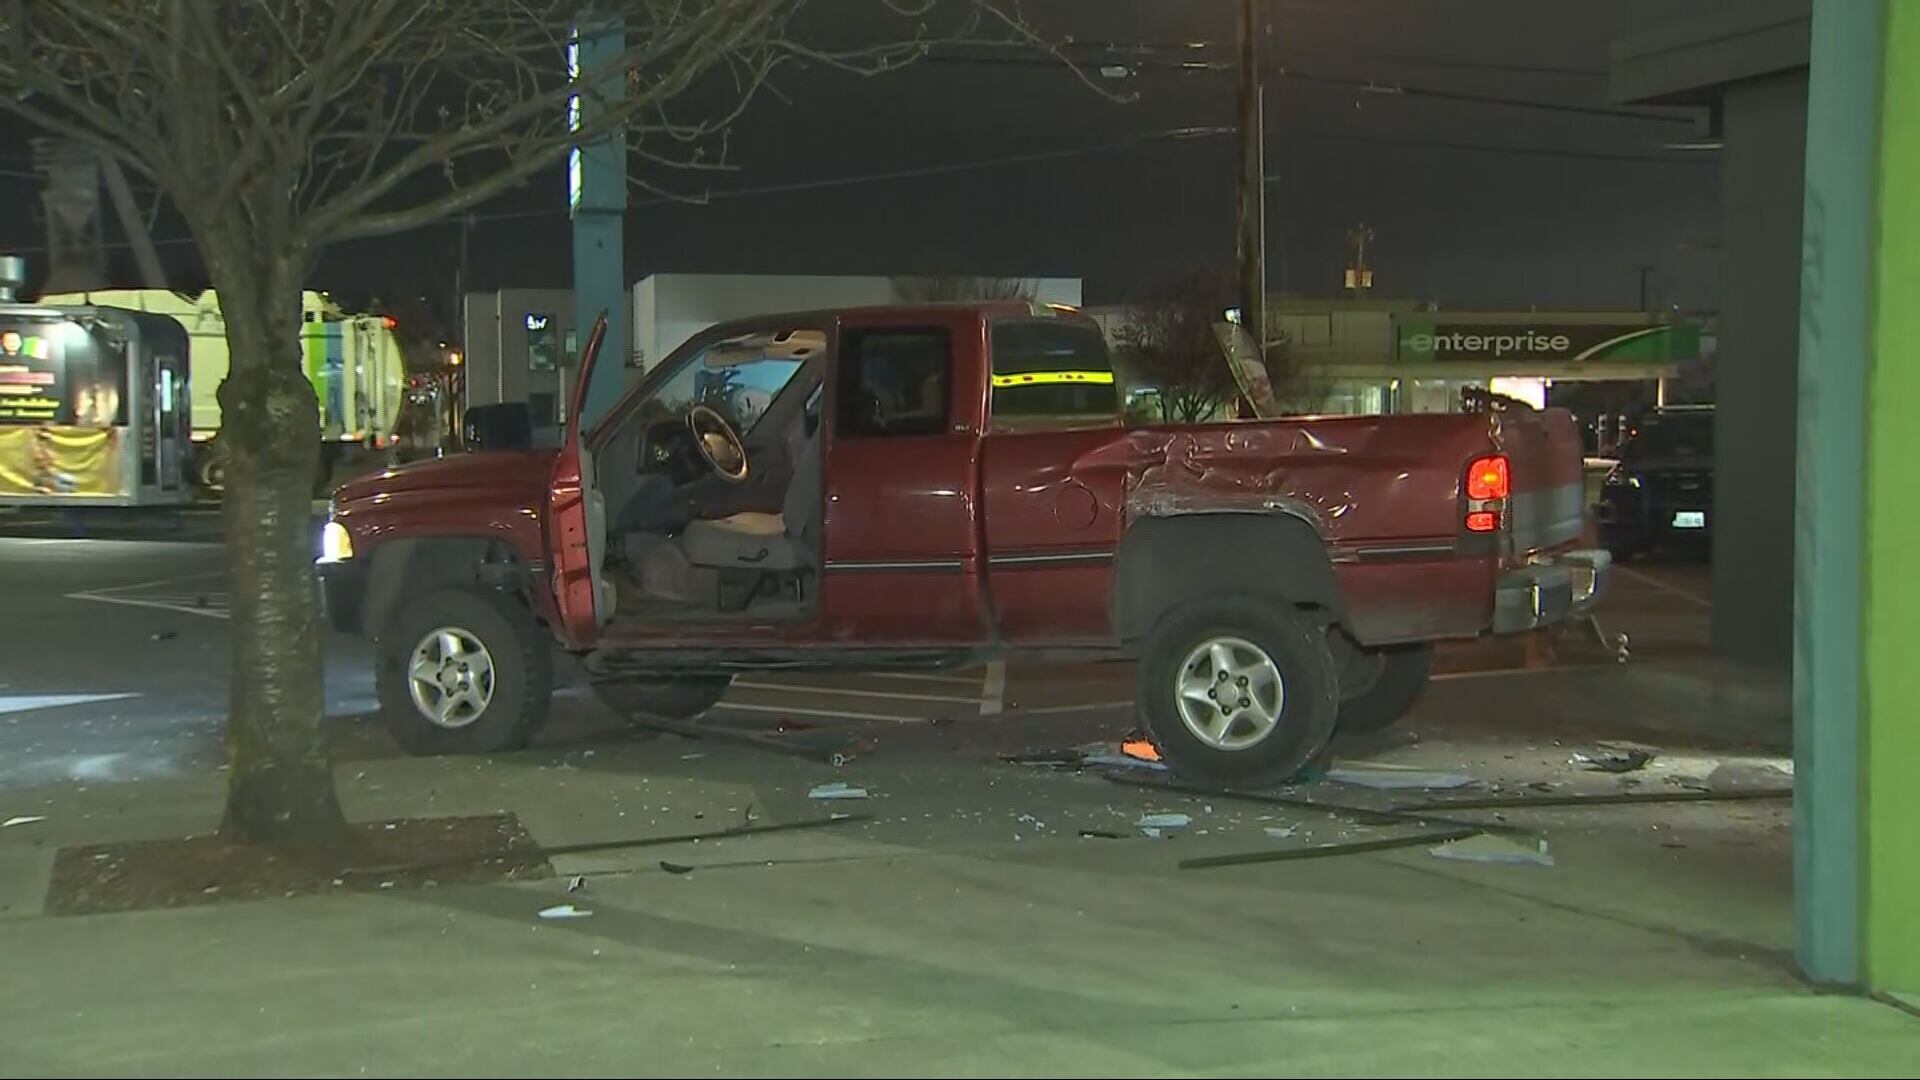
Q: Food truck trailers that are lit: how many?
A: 1